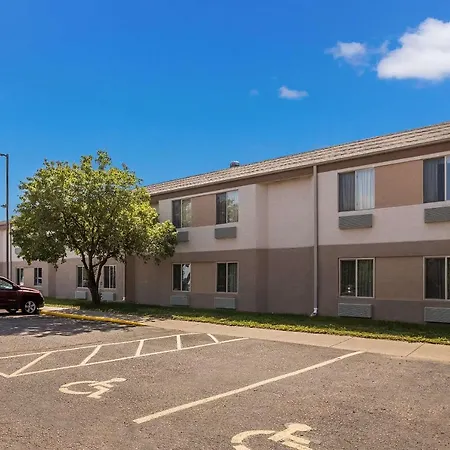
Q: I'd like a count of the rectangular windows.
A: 12